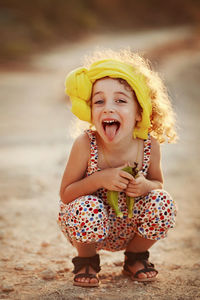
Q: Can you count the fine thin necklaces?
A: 1